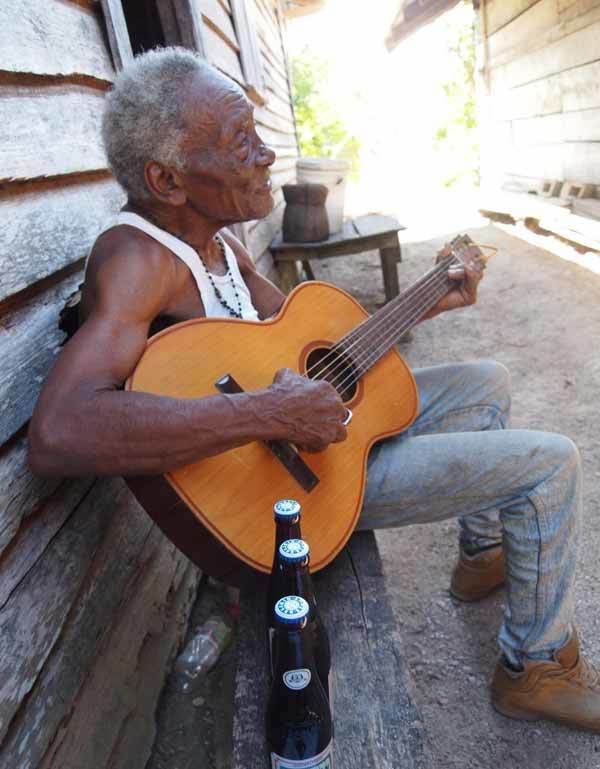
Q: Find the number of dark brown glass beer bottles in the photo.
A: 3